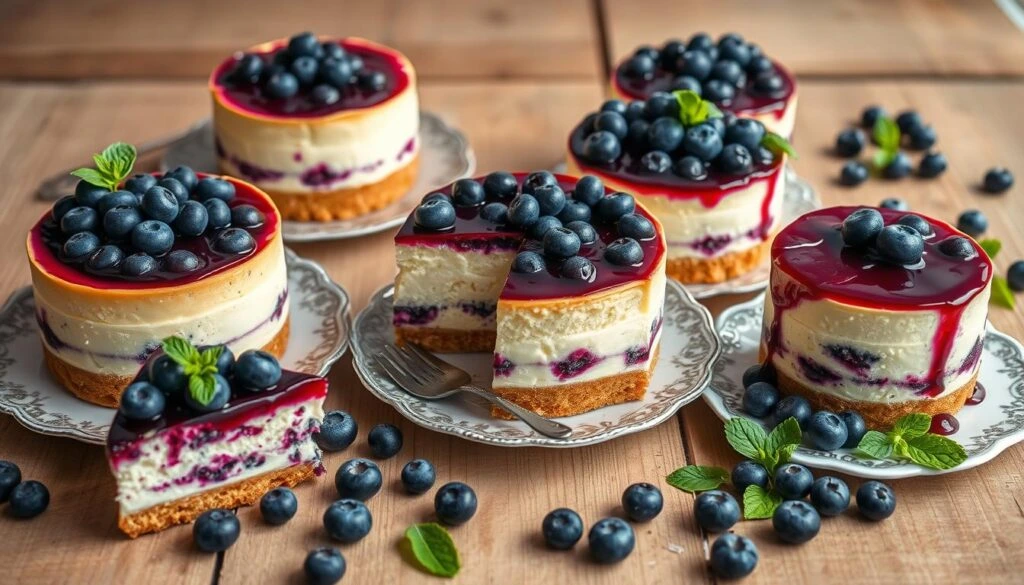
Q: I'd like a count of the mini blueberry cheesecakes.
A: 6